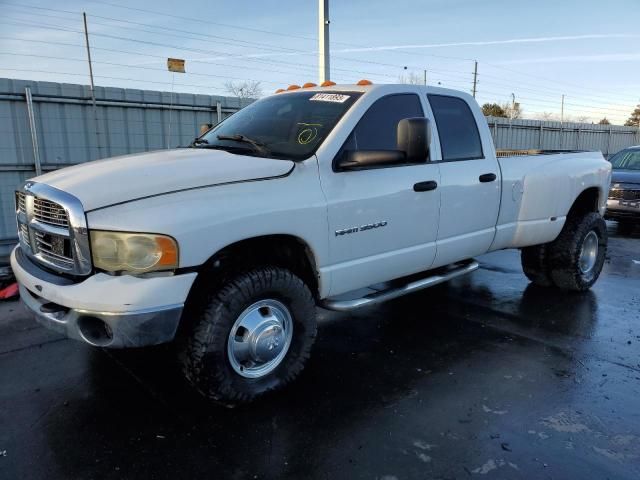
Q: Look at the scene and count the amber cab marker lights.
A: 5